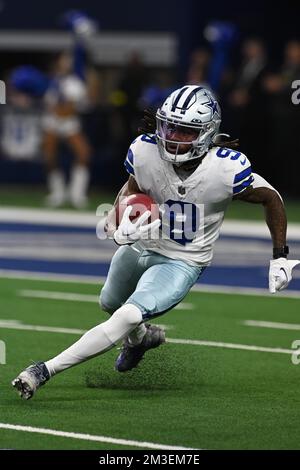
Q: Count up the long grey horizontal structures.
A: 1